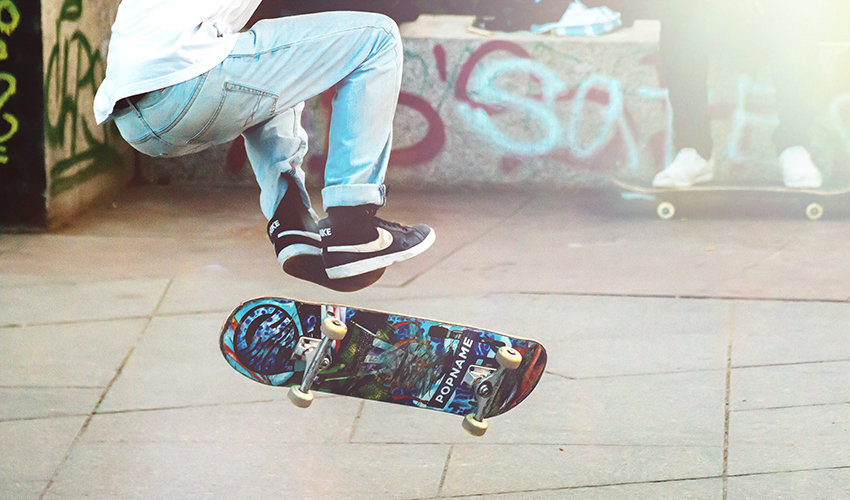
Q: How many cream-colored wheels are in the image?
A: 6